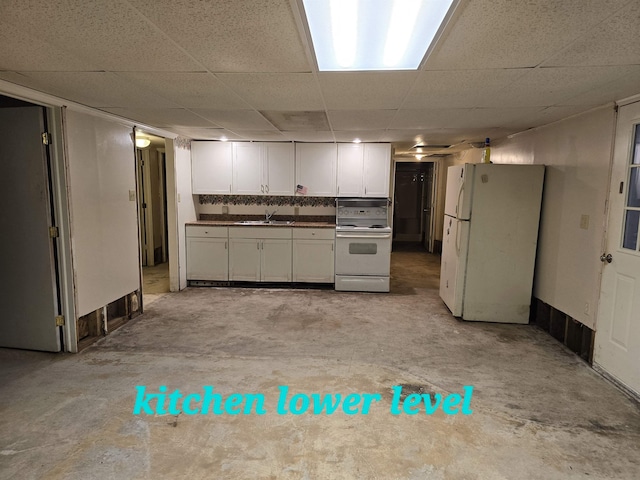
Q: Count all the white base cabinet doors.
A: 4